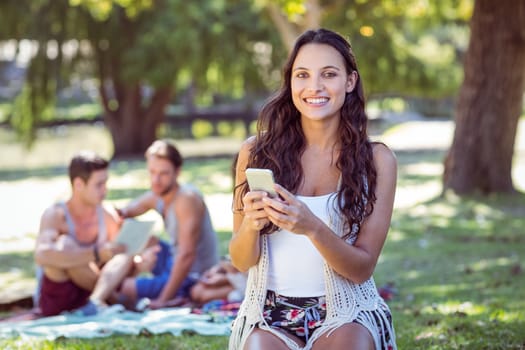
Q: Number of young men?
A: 2